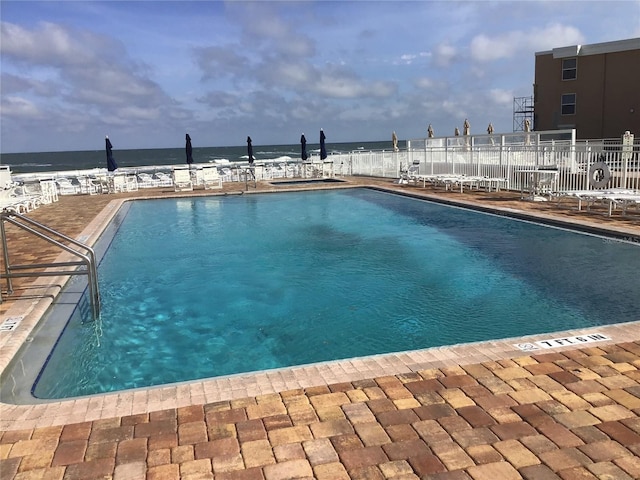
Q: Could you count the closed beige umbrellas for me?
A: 6